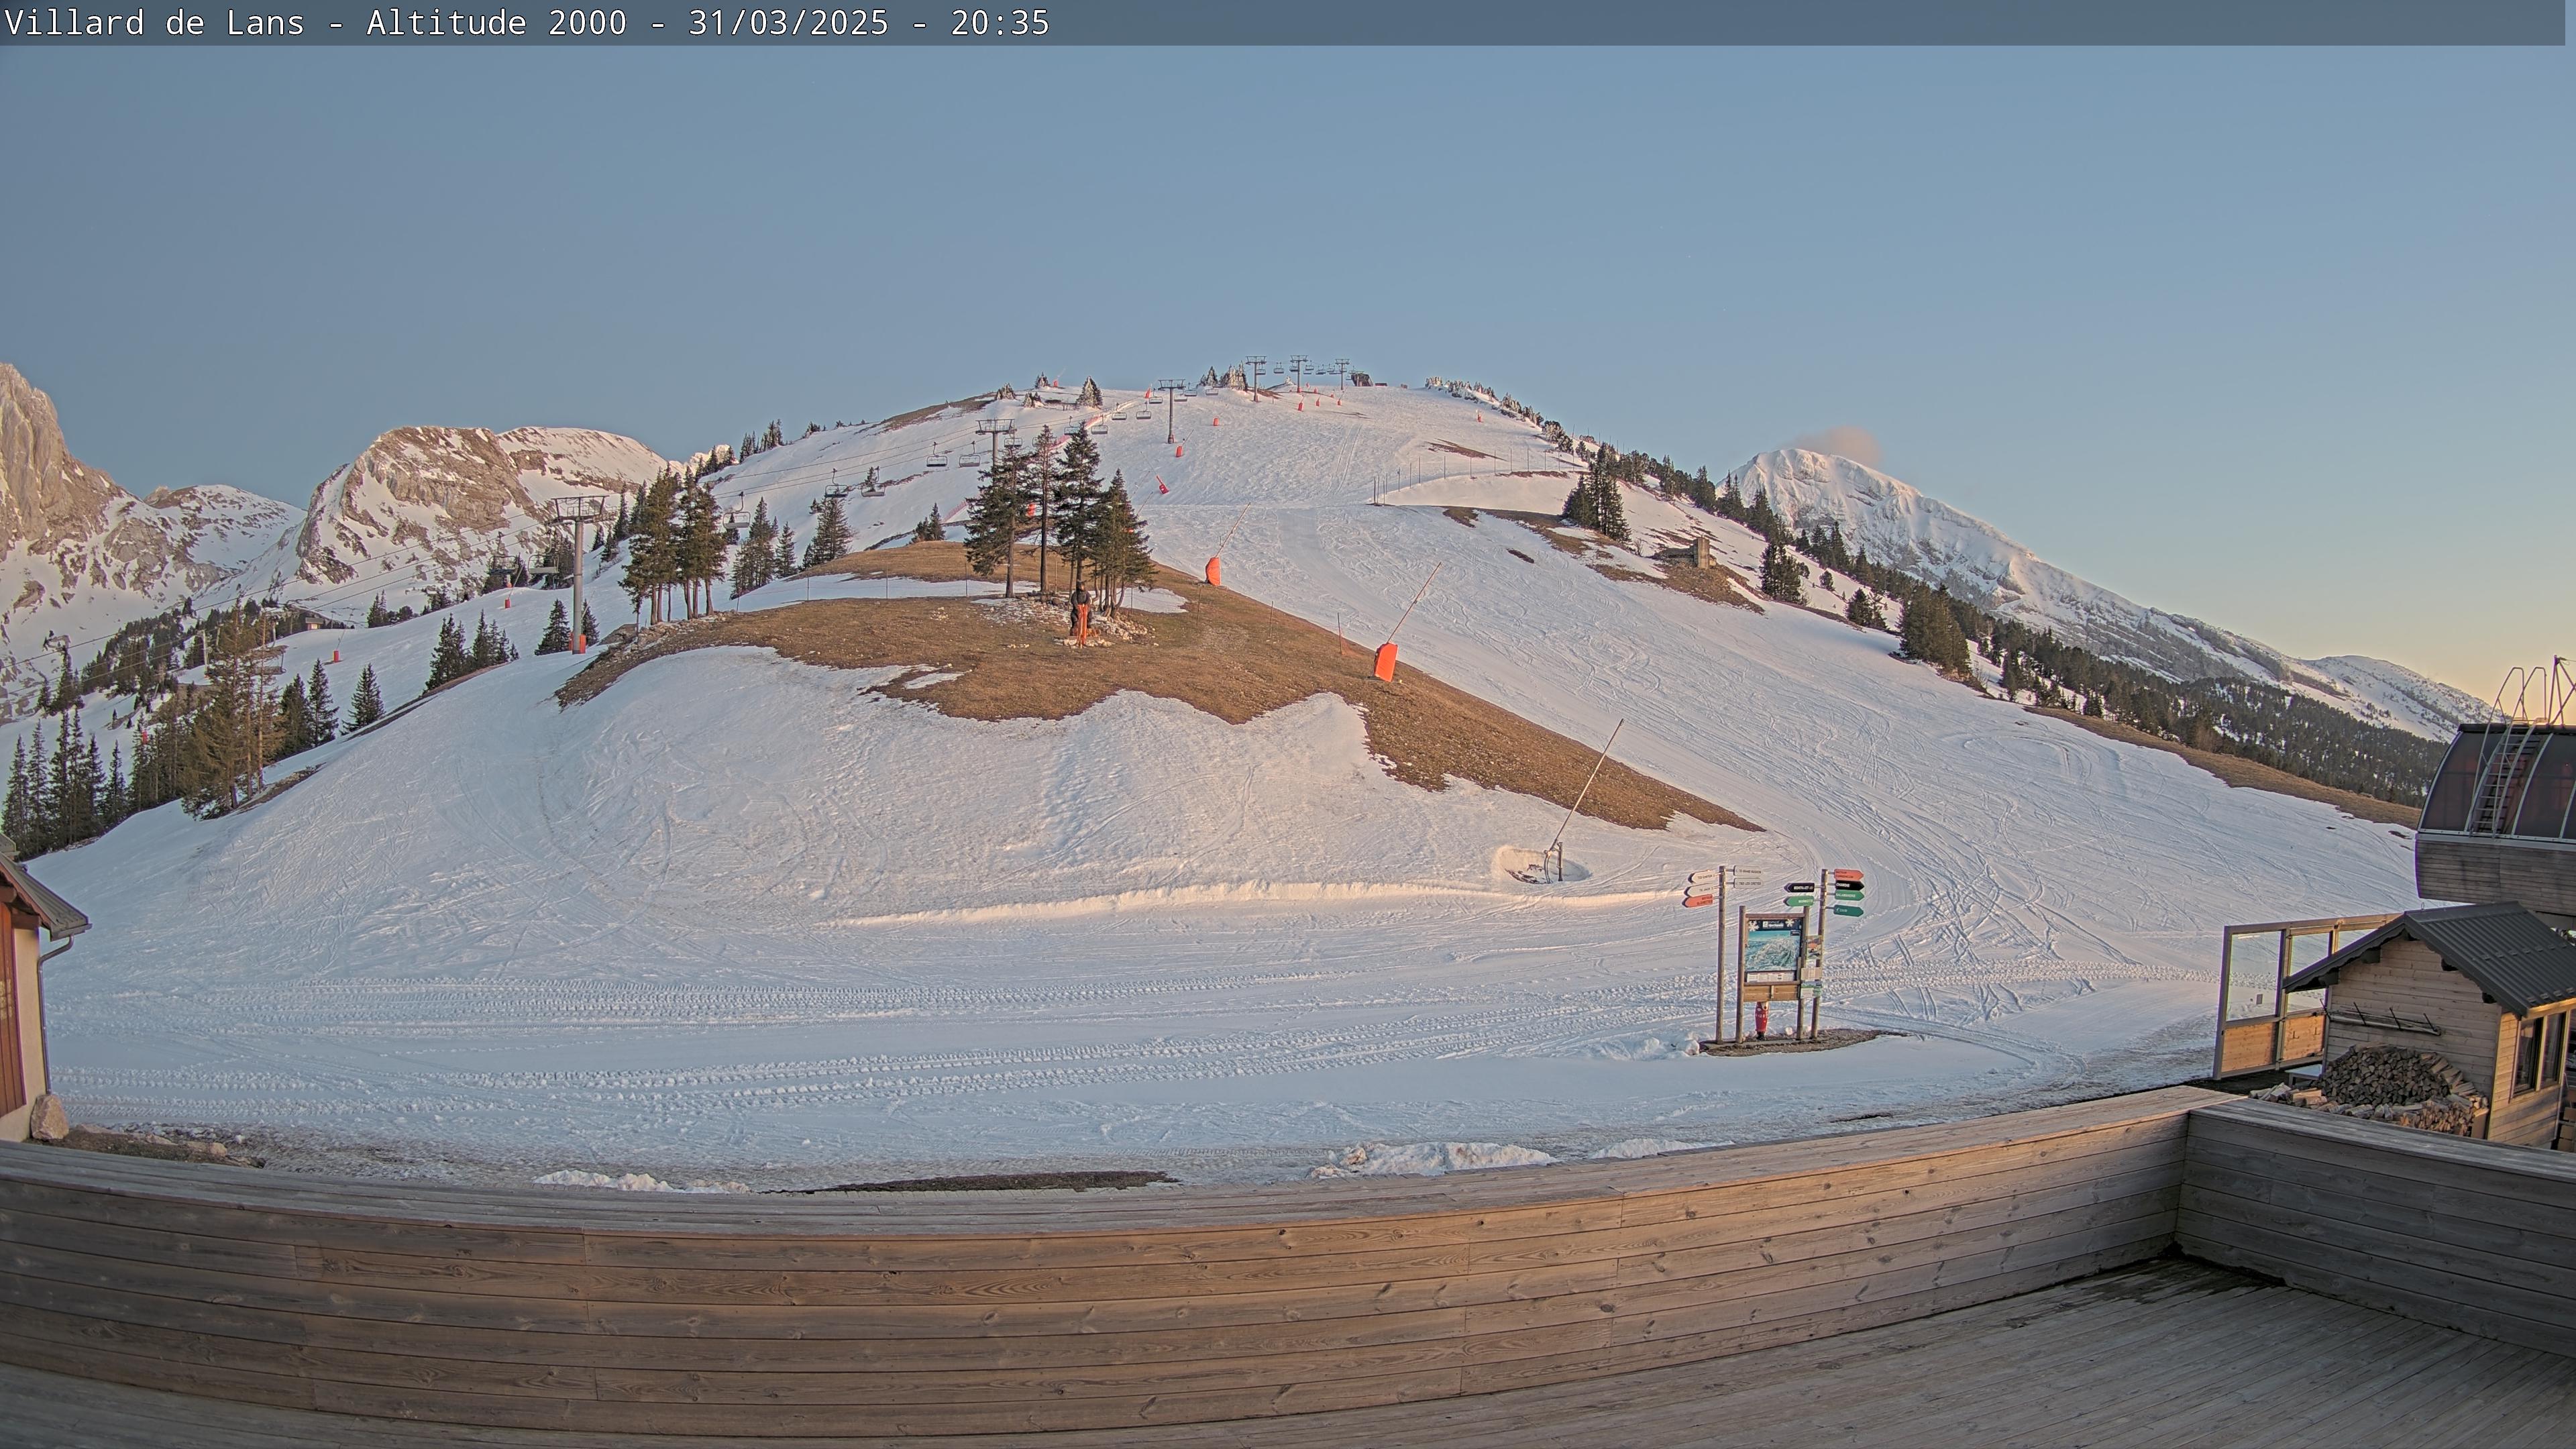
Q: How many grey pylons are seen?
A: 6